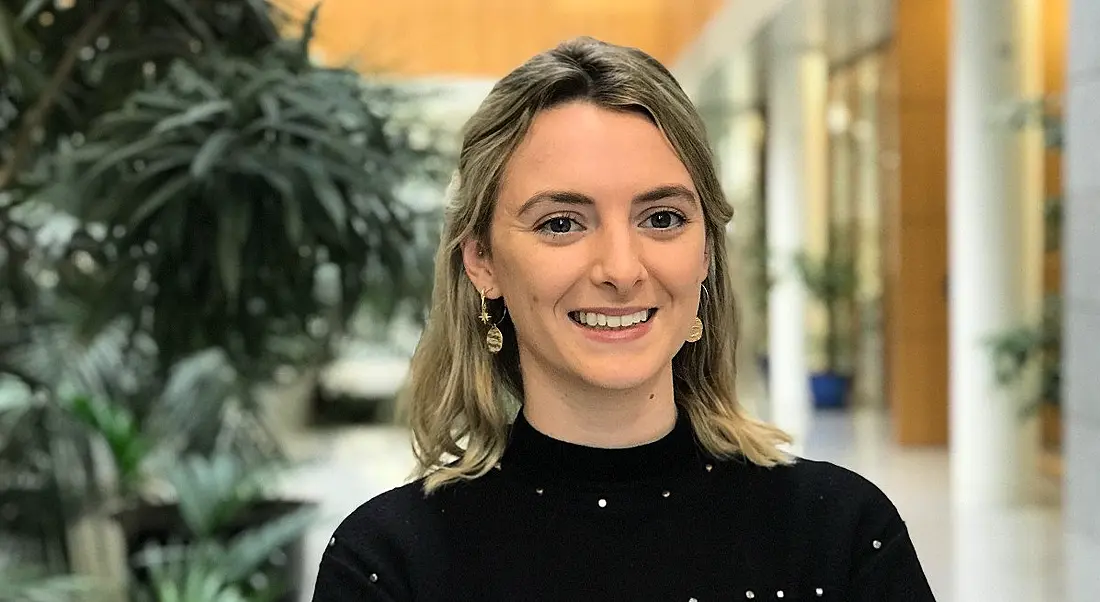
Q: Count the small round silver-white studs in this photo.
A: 12